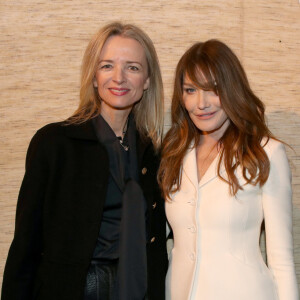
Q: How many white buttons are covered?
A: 3